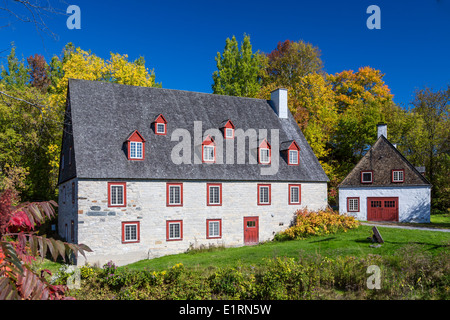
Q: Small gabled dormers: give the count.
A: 6